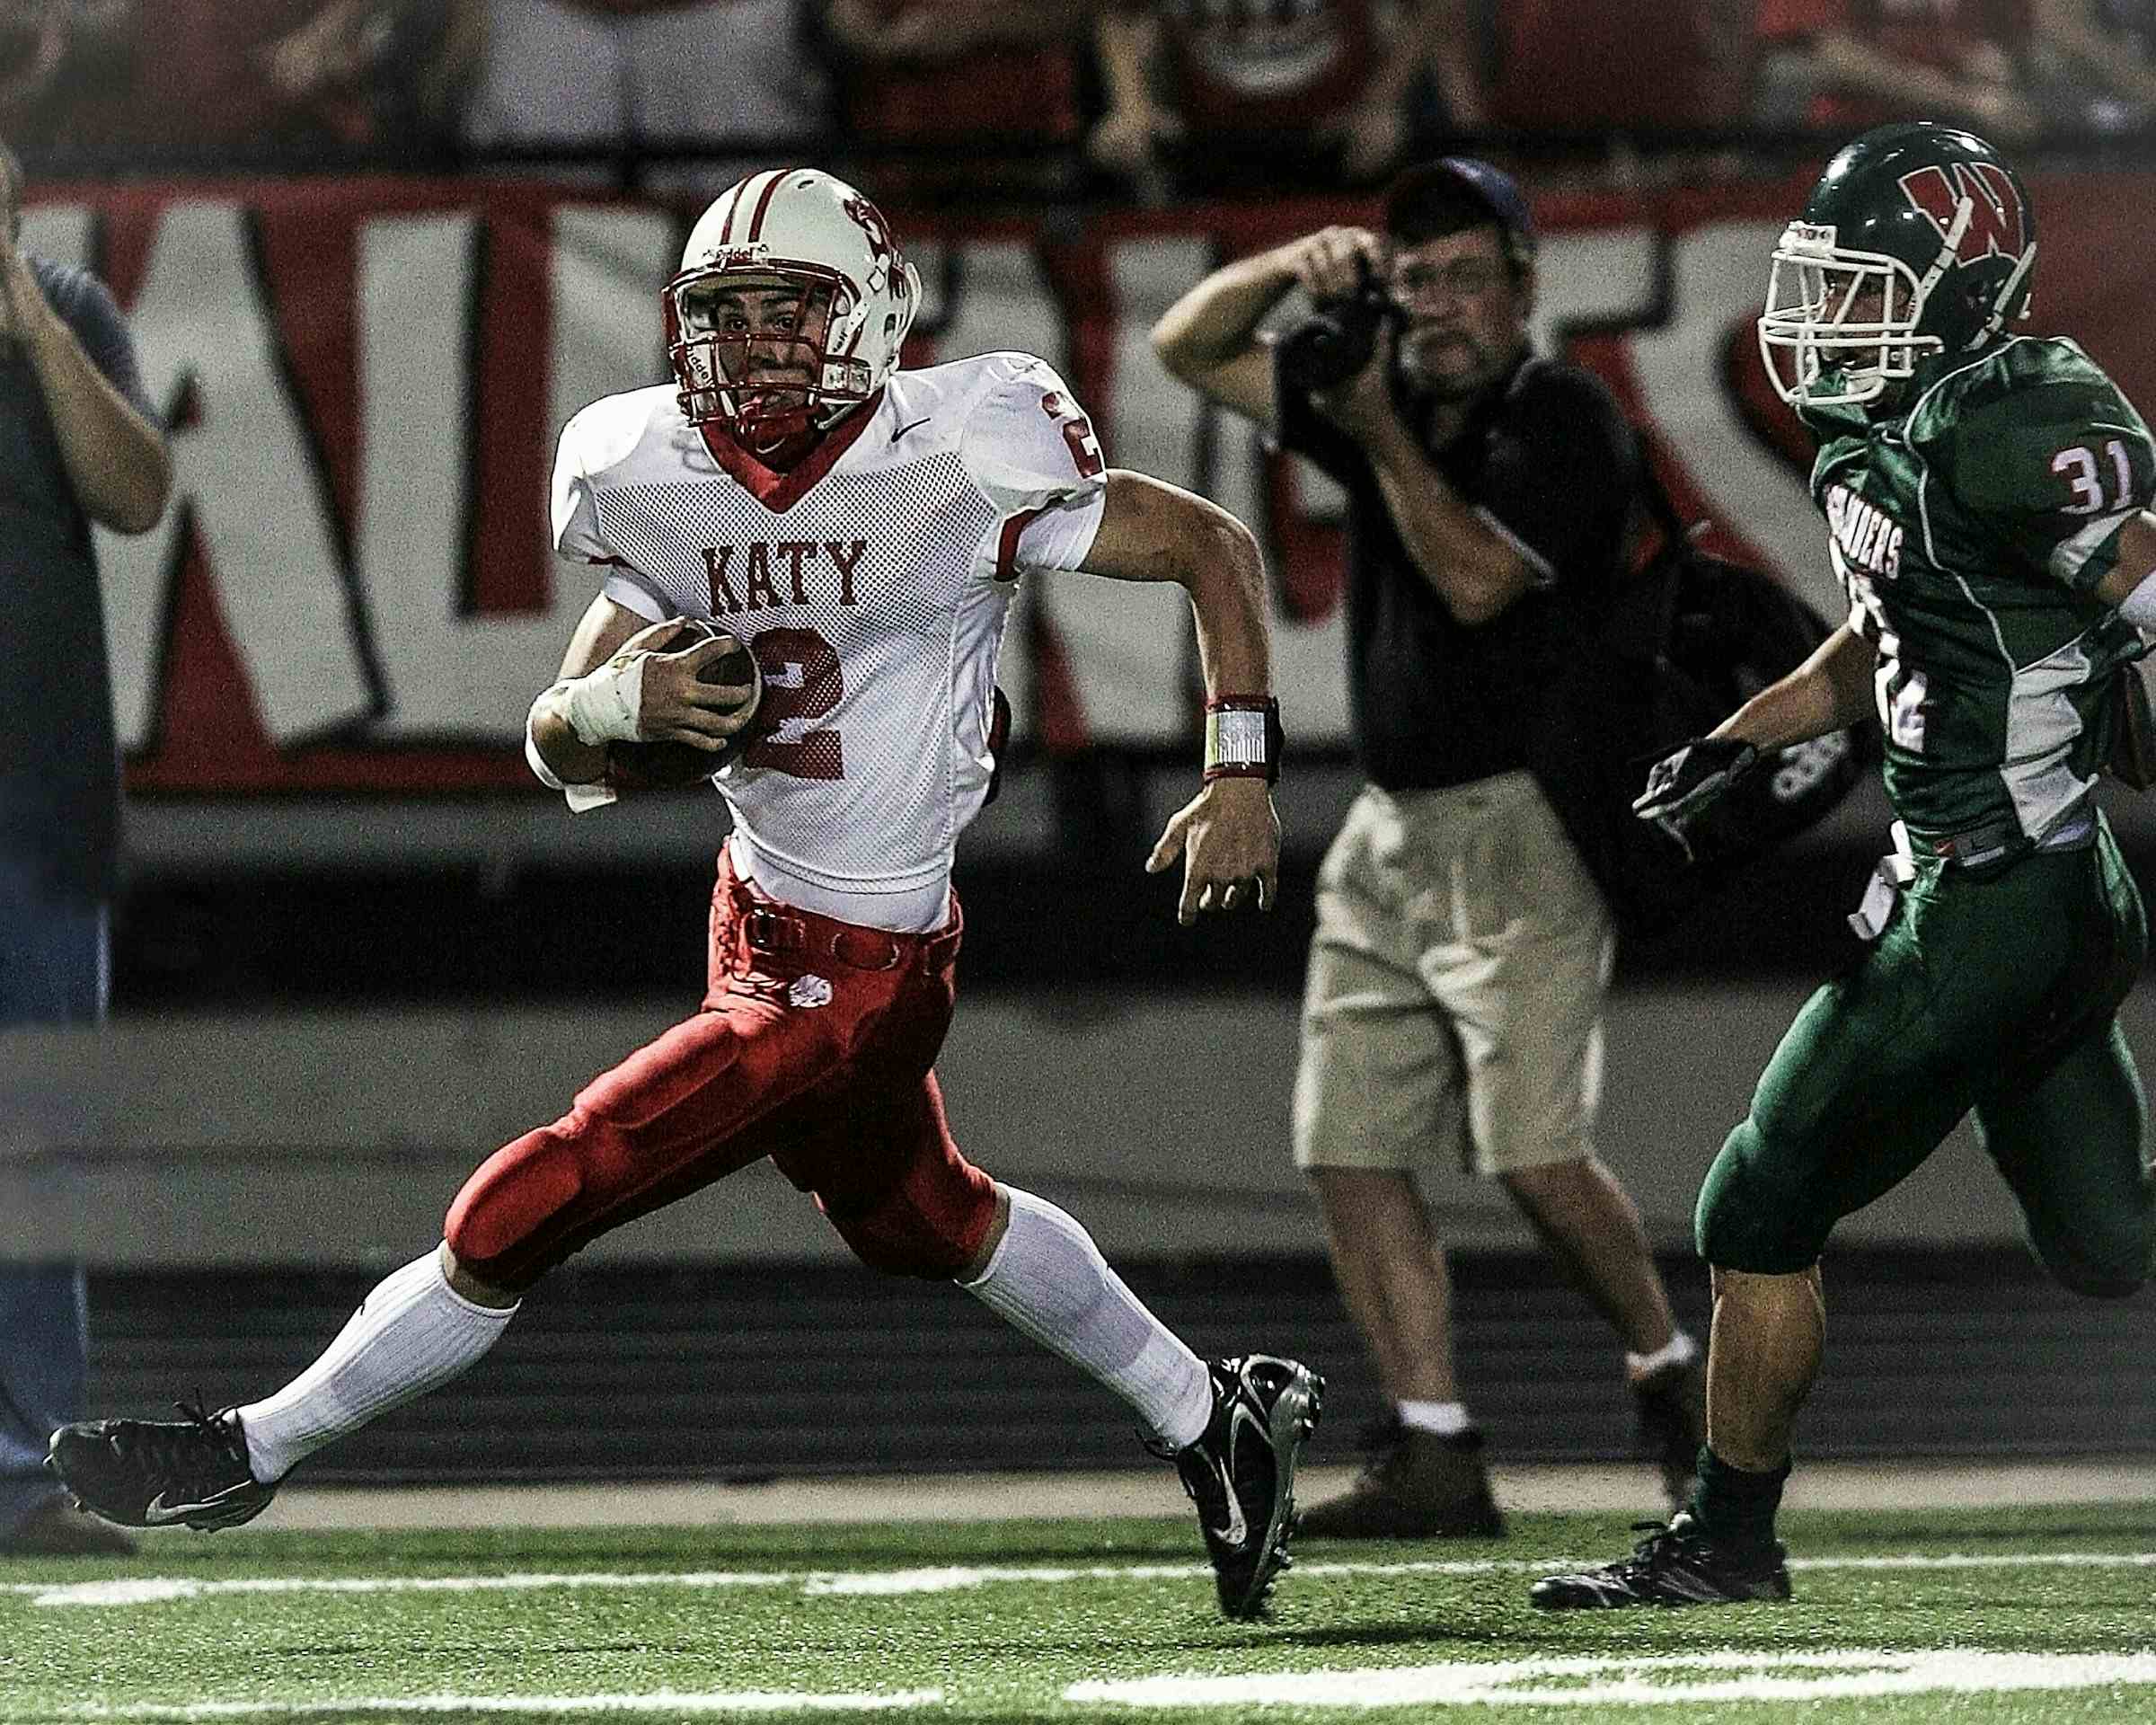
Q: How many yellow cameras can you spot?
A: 0